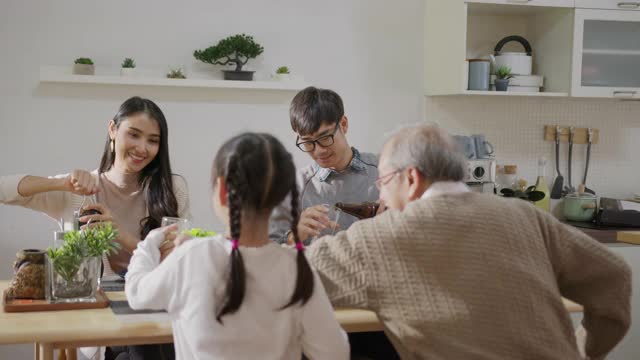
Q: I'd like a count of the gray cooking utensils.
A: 3